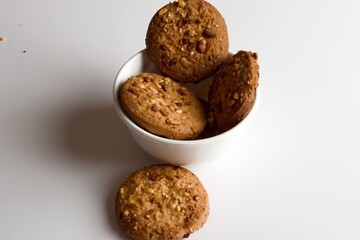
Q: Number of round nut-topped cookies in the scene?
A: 4